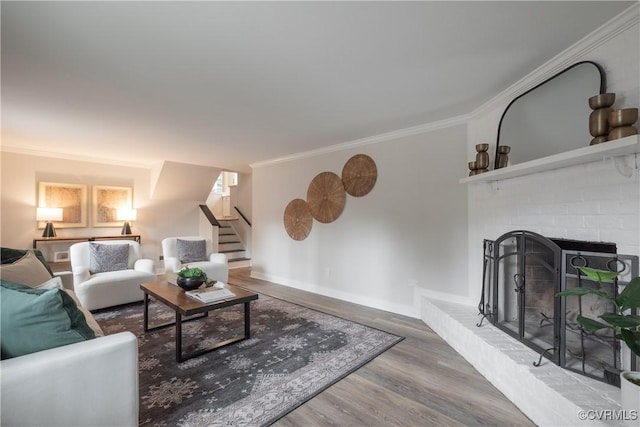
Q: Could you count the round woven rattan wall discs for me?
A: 3